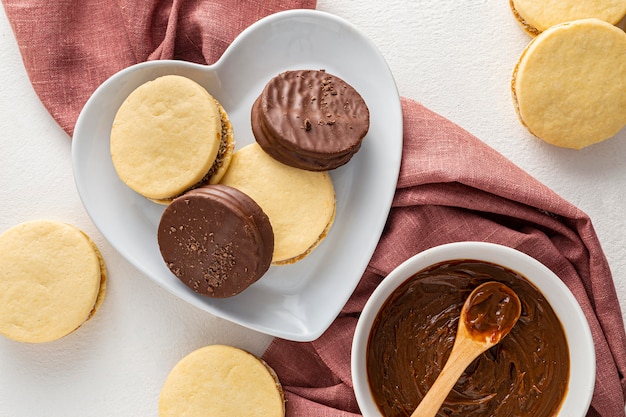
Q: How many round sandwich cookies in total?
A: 8